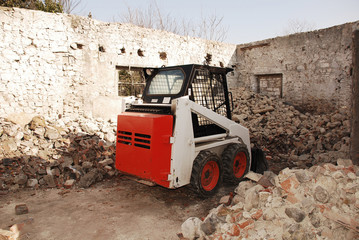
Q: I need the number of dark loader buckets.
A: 1